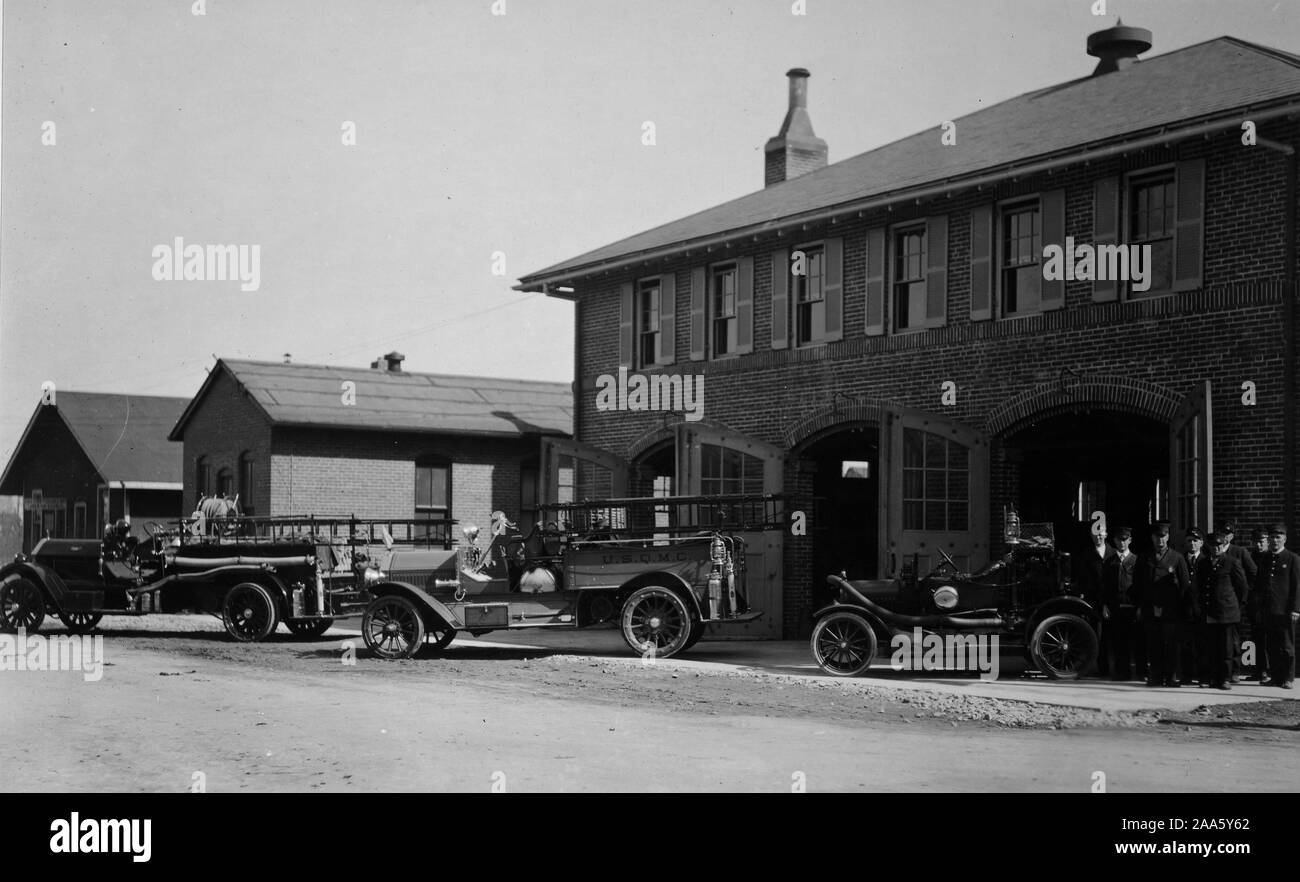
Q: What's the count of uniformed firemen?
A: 8